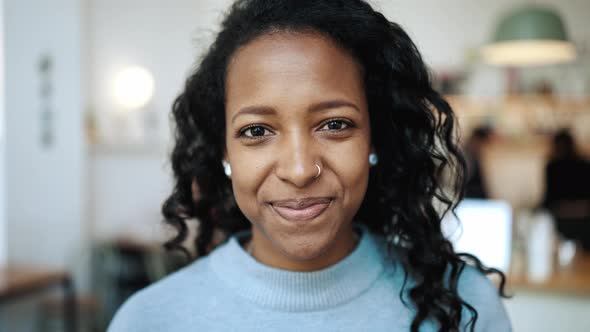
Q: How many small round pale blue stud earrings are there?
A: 2